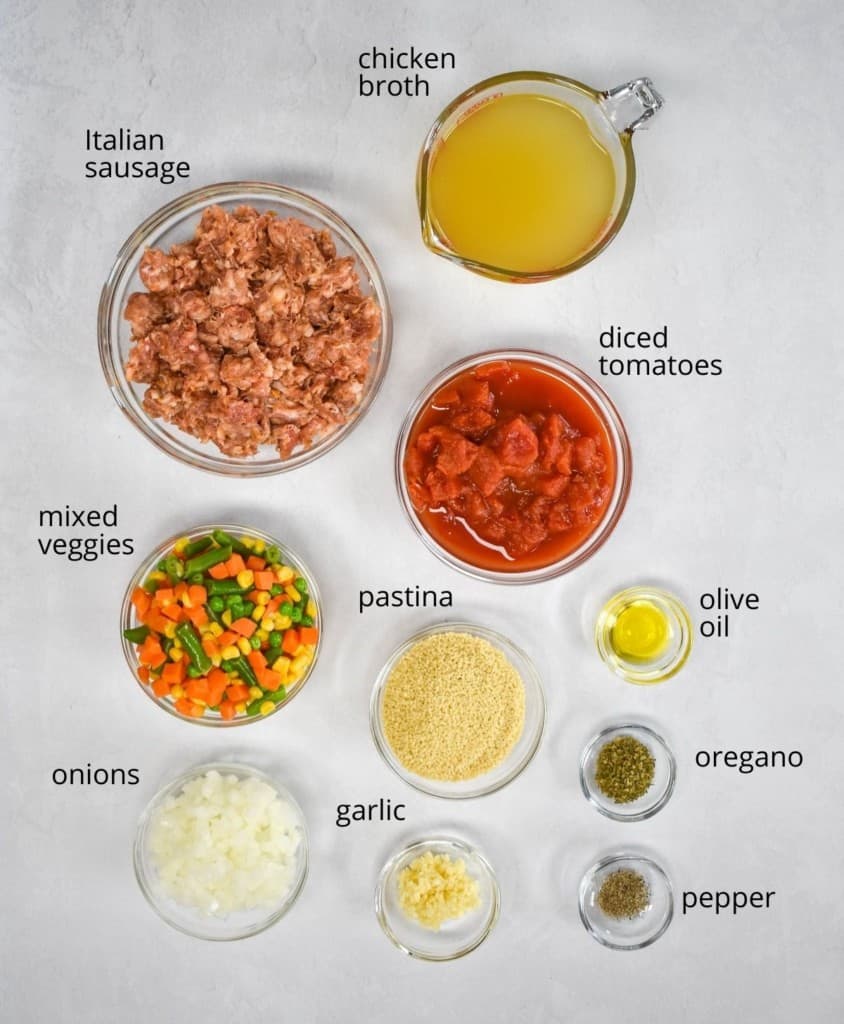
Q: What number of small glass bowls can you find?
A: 4